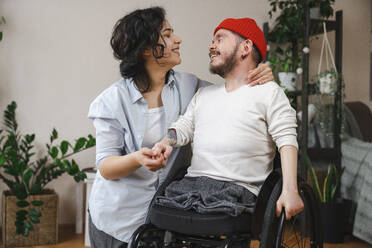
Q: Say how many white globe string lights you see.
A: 2